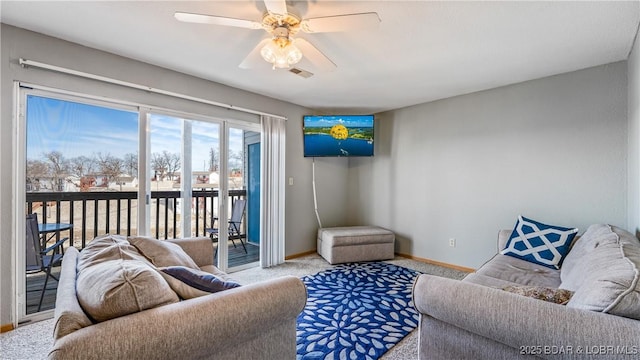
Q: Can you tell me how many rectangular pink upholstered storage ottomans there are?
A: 0